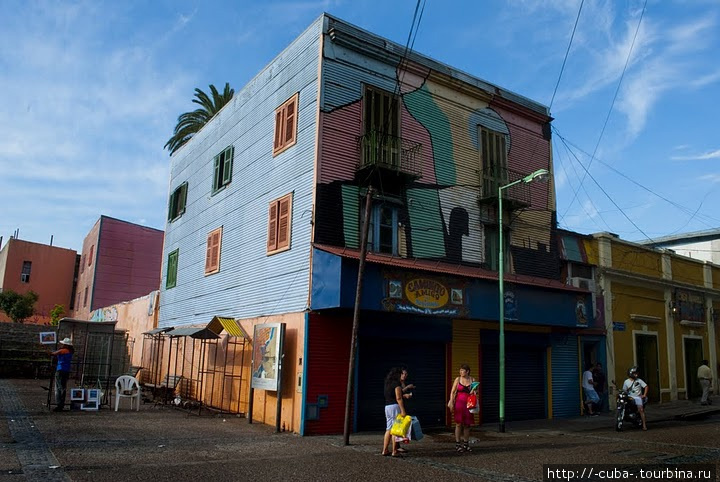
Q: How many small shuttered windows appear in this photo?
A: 6